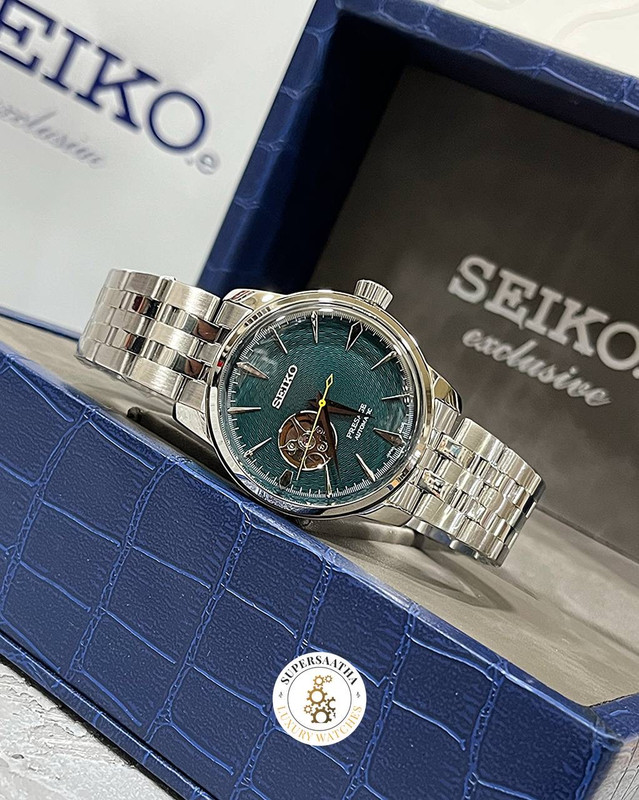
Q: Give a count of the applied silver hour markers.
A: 12